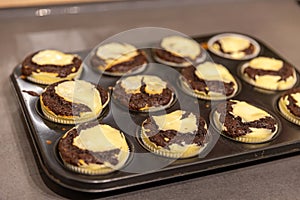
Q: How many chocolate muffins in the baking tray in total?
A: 12